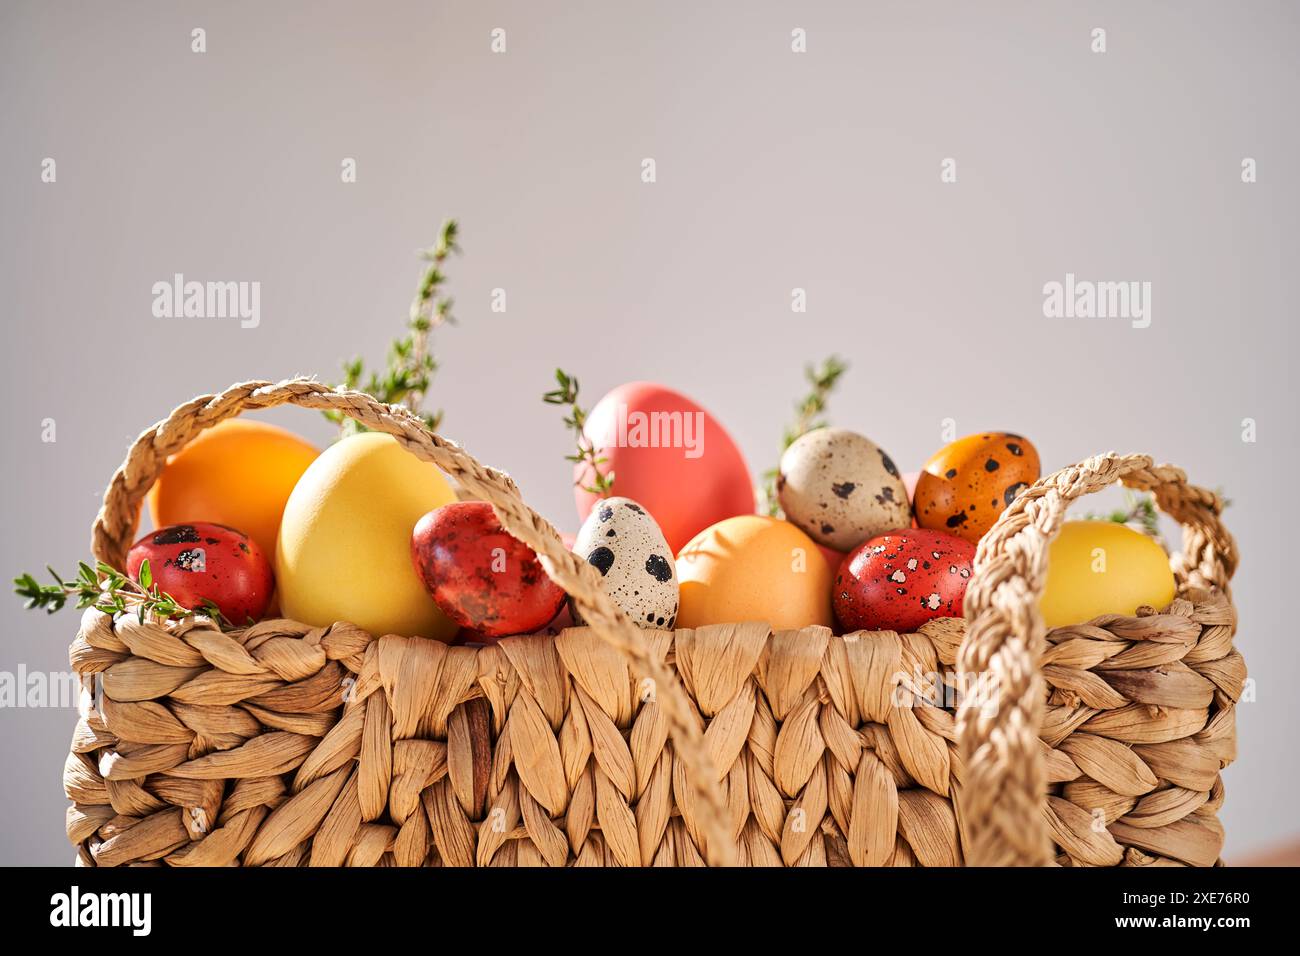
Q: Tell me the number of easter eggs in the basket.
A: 11